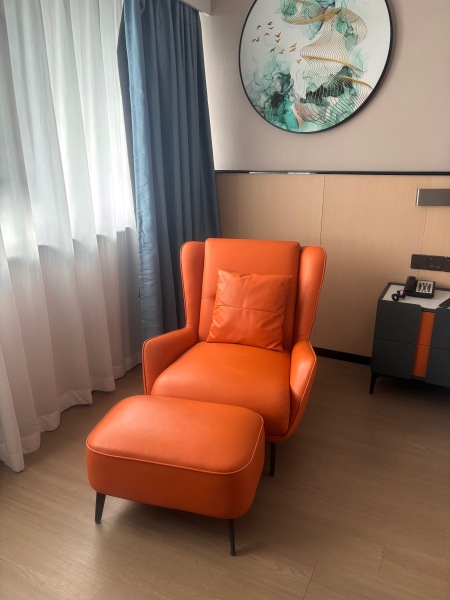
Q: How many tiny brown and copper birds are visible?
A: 13